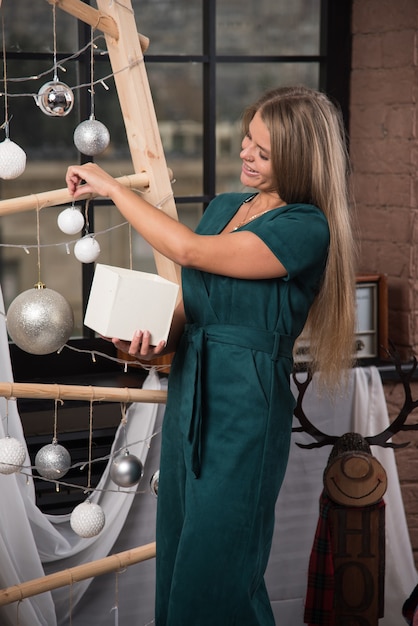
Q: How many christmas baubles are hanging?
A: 11